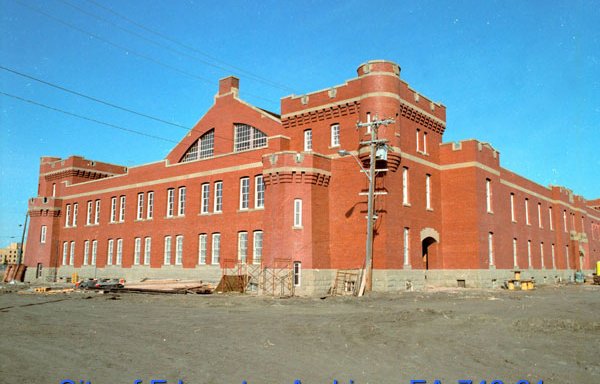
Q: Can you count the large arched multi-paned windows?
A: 2